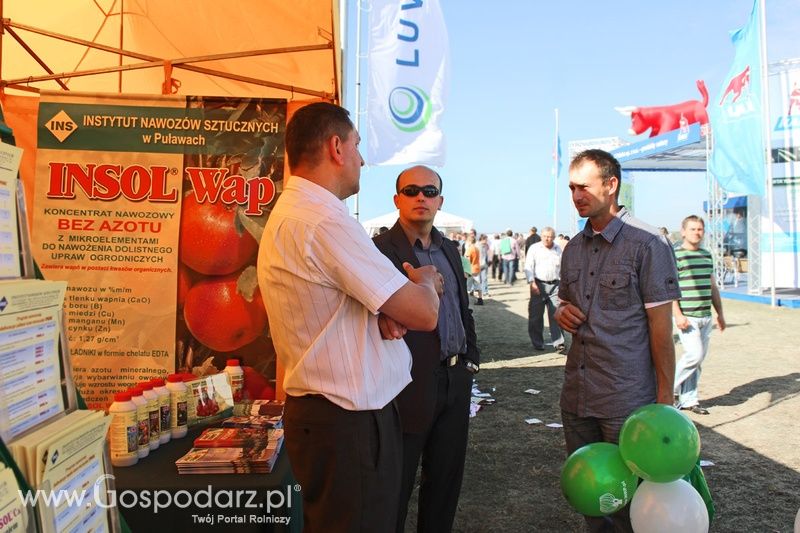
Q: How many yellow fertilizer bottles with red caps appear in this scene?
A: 6